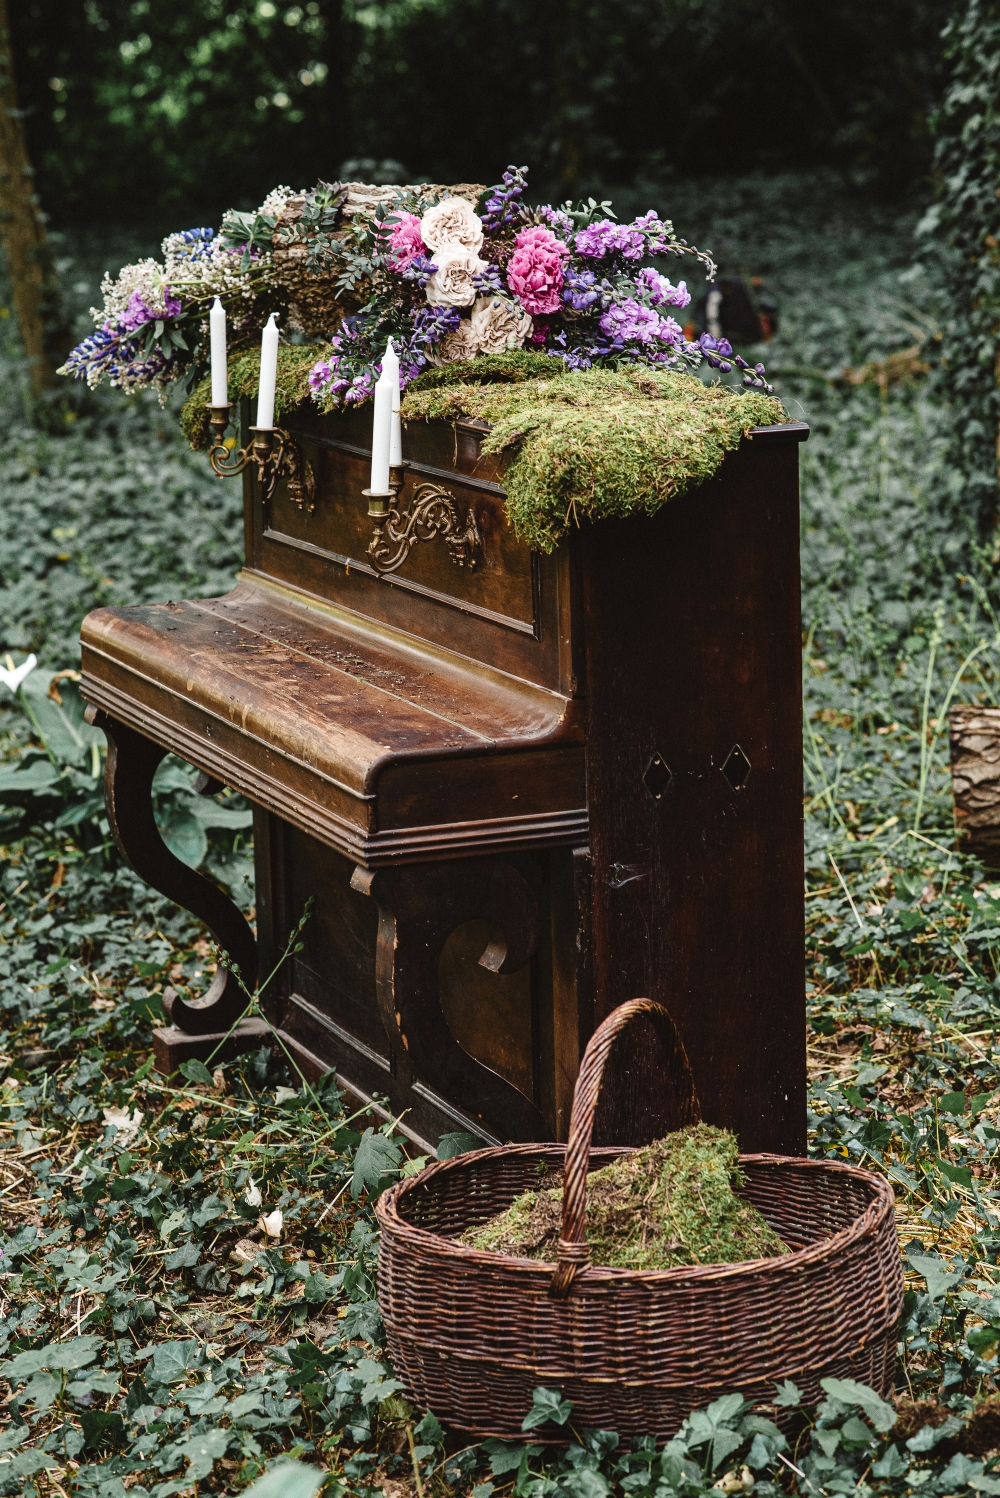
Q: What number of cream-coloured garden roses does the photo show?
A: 4